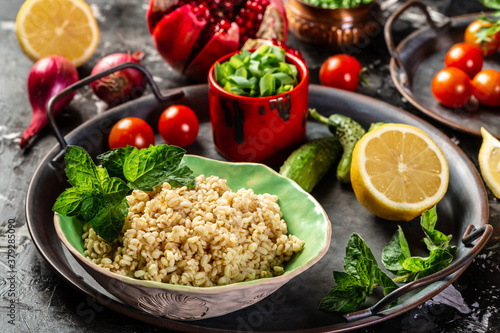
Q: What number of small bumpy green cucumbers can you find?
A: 2